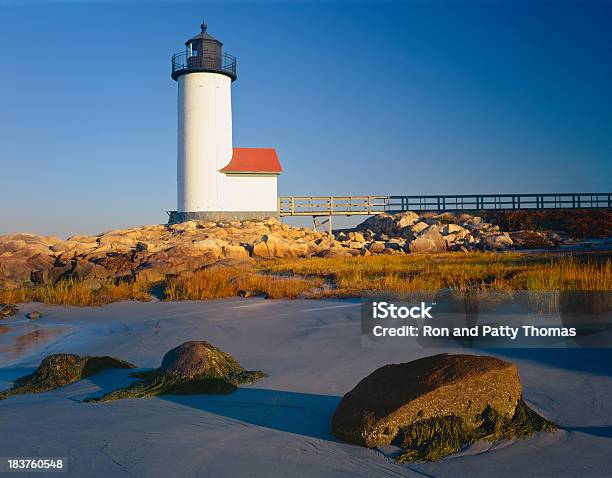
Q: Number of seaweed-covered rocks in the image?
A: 3